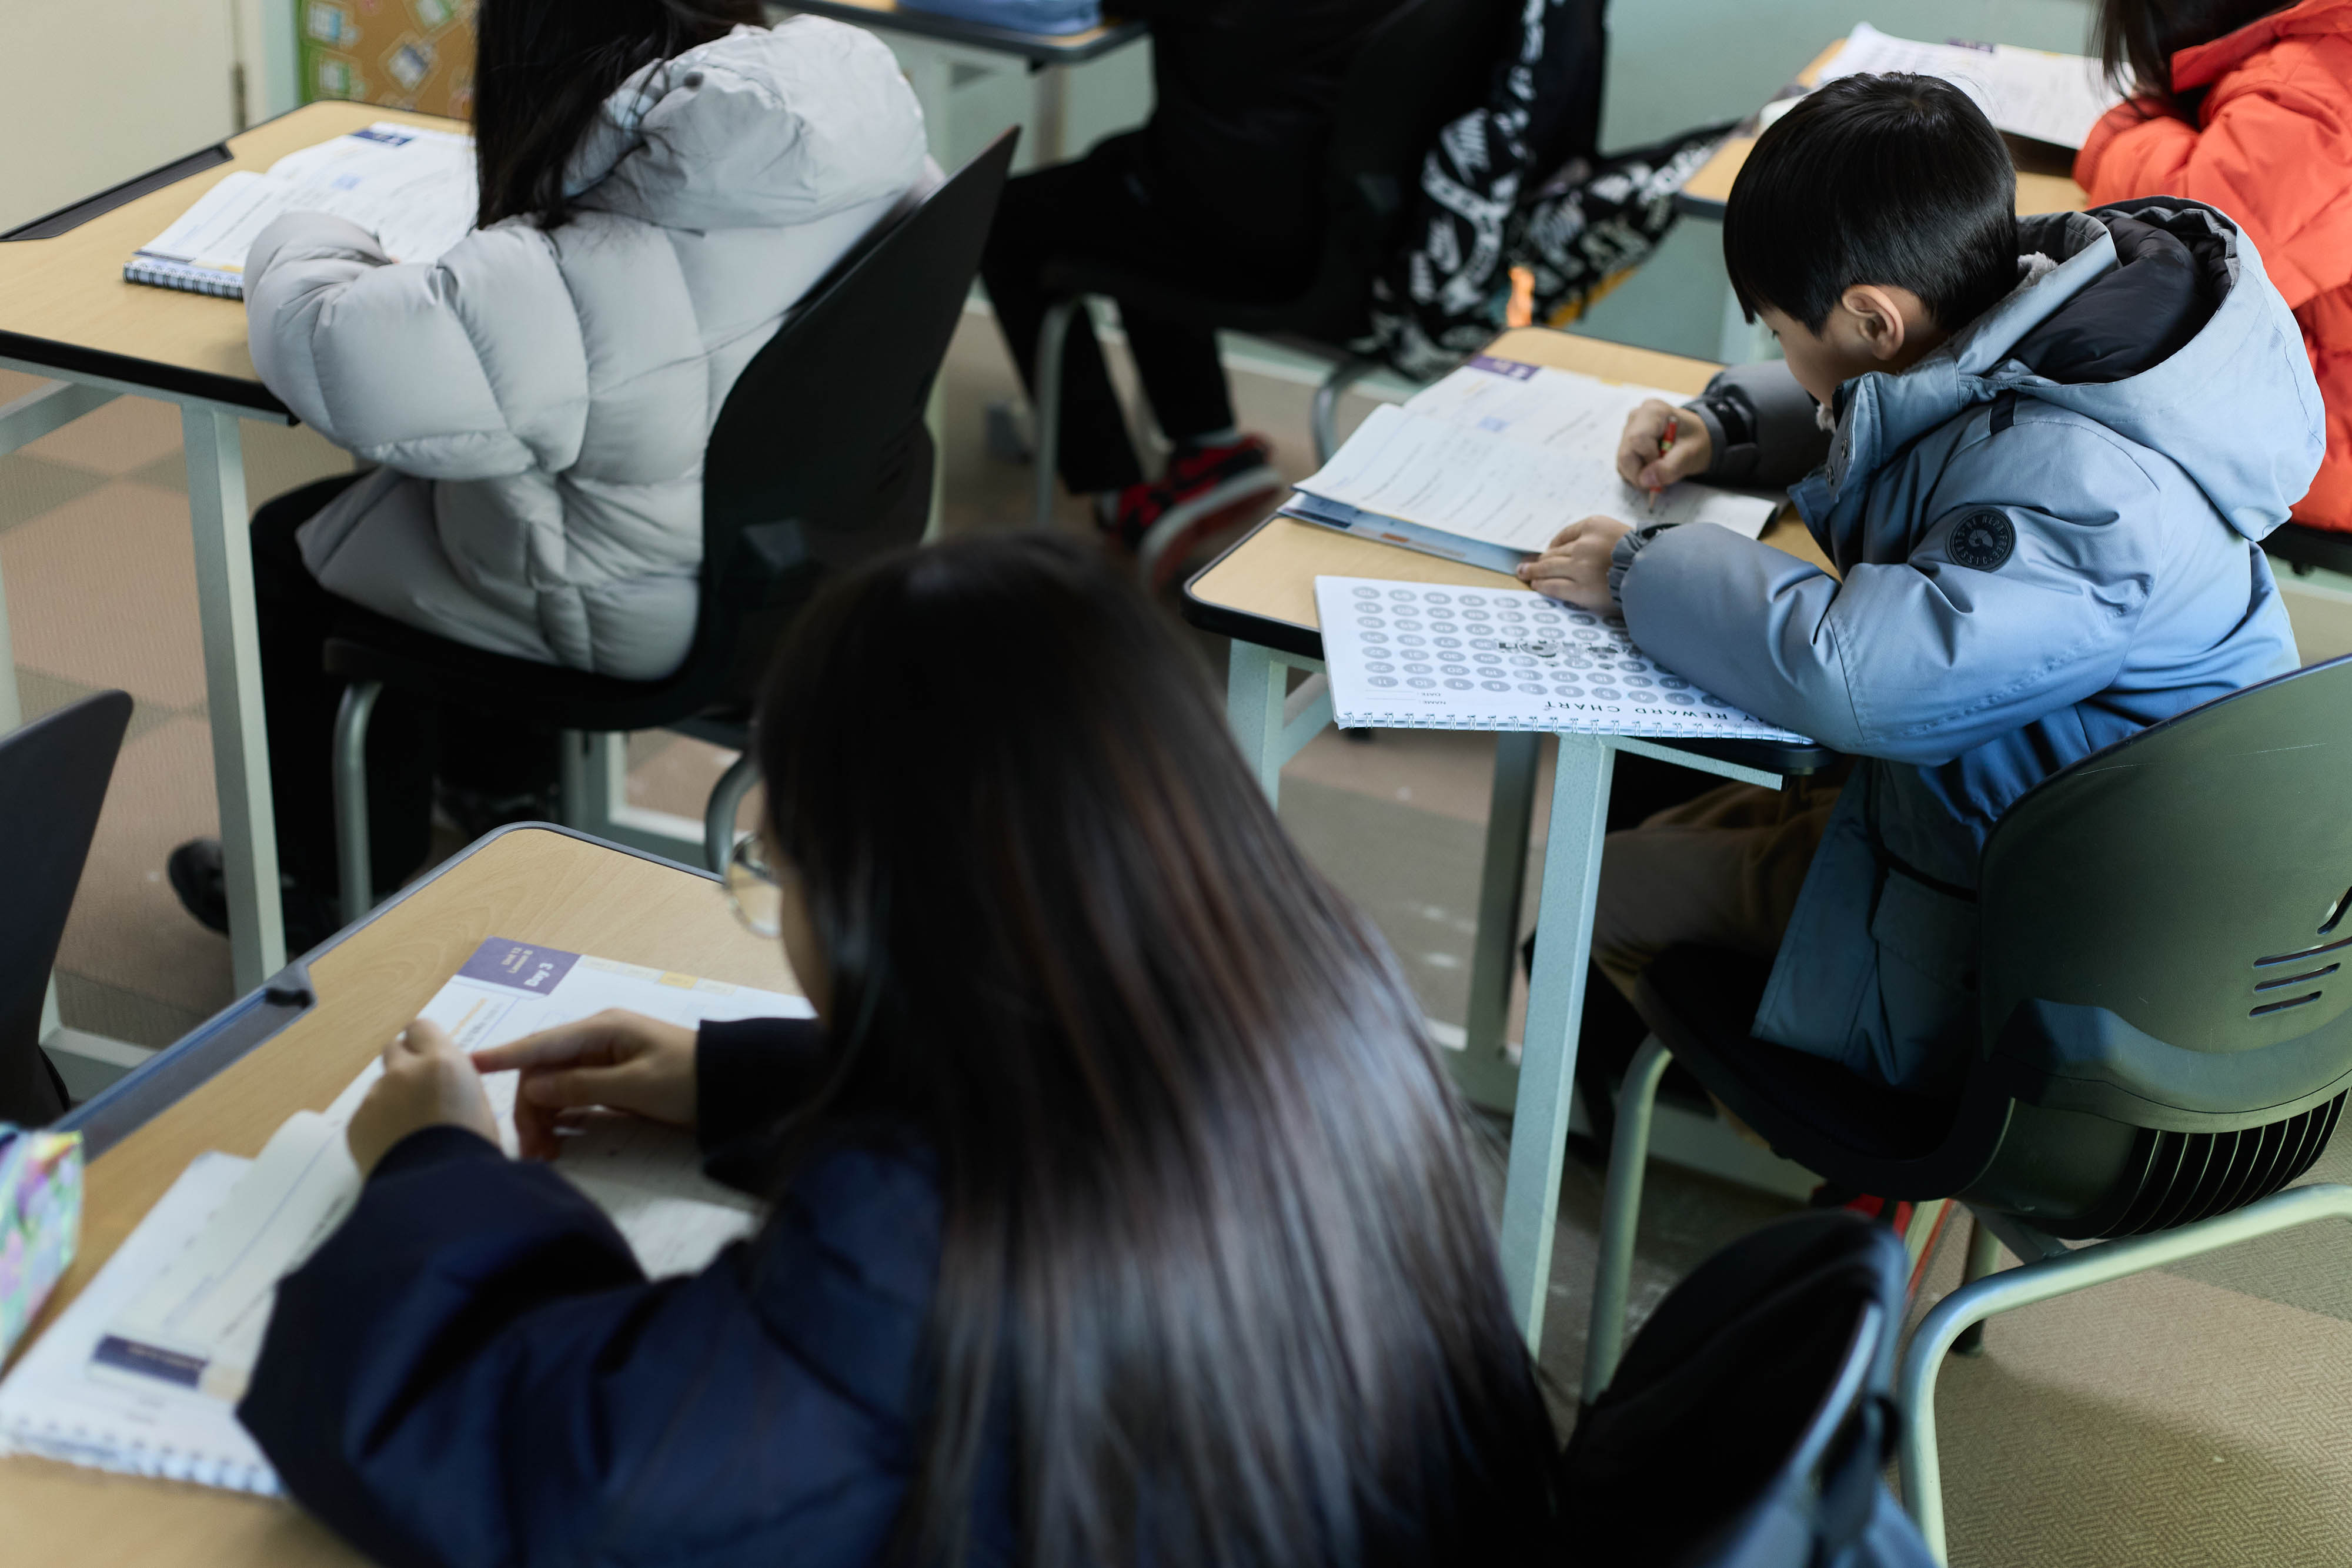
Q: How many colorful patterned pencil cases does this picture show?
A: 1